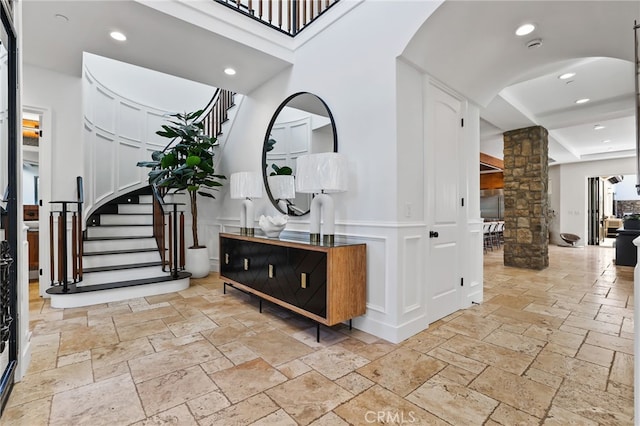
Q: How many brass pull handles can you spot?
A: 4